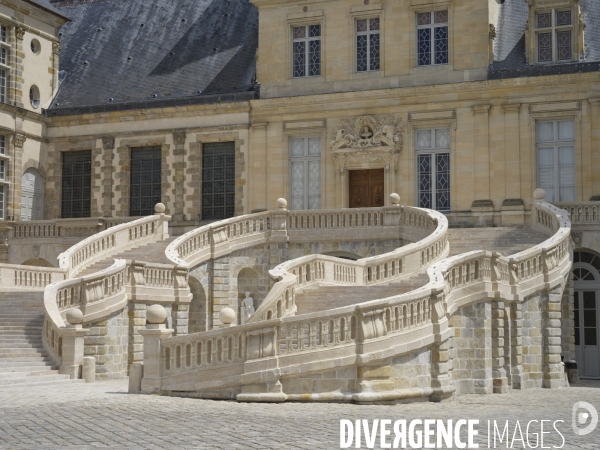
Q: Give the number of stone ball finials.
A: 7